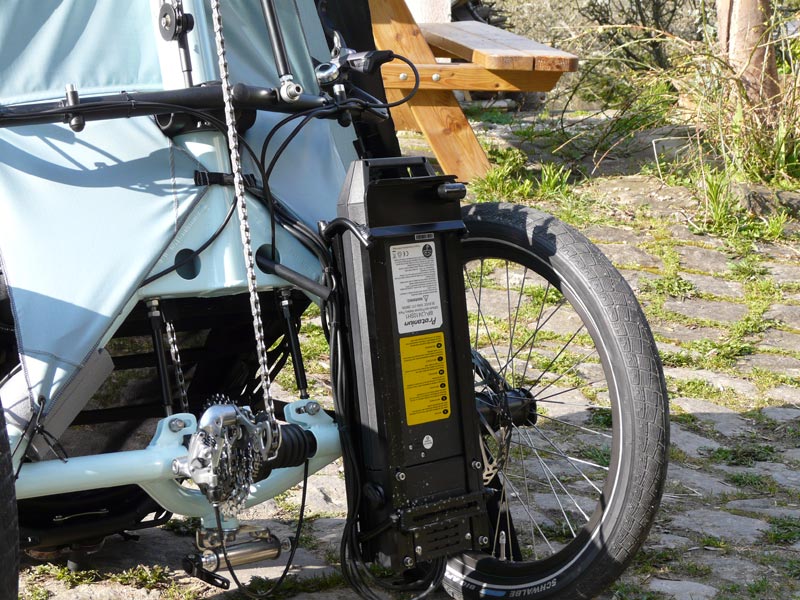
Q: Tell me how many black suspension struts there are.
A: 2